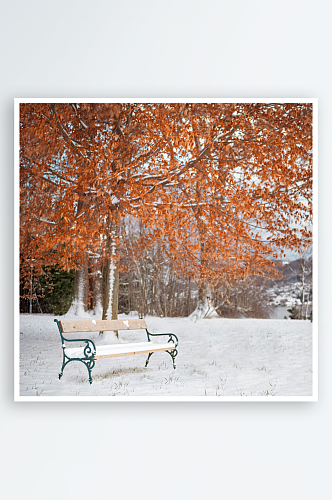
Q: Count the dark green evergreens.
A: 1